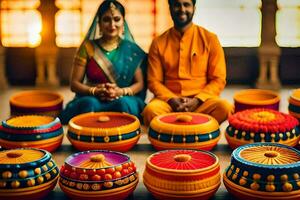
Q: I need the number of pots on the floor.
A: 11